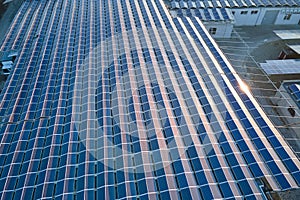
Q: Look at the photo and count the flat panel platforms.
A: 3